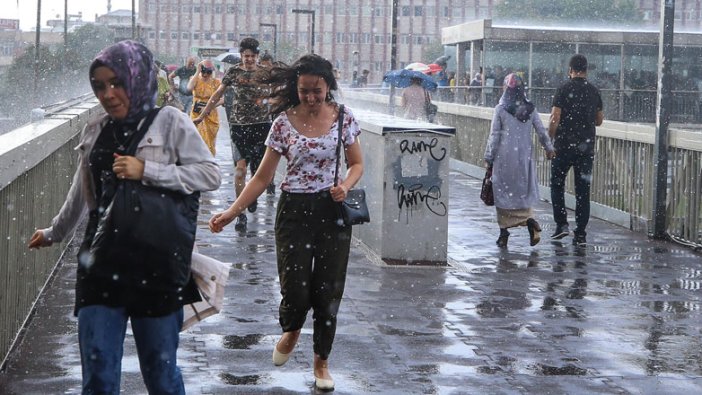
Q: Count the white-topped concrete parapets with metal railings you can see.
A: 2